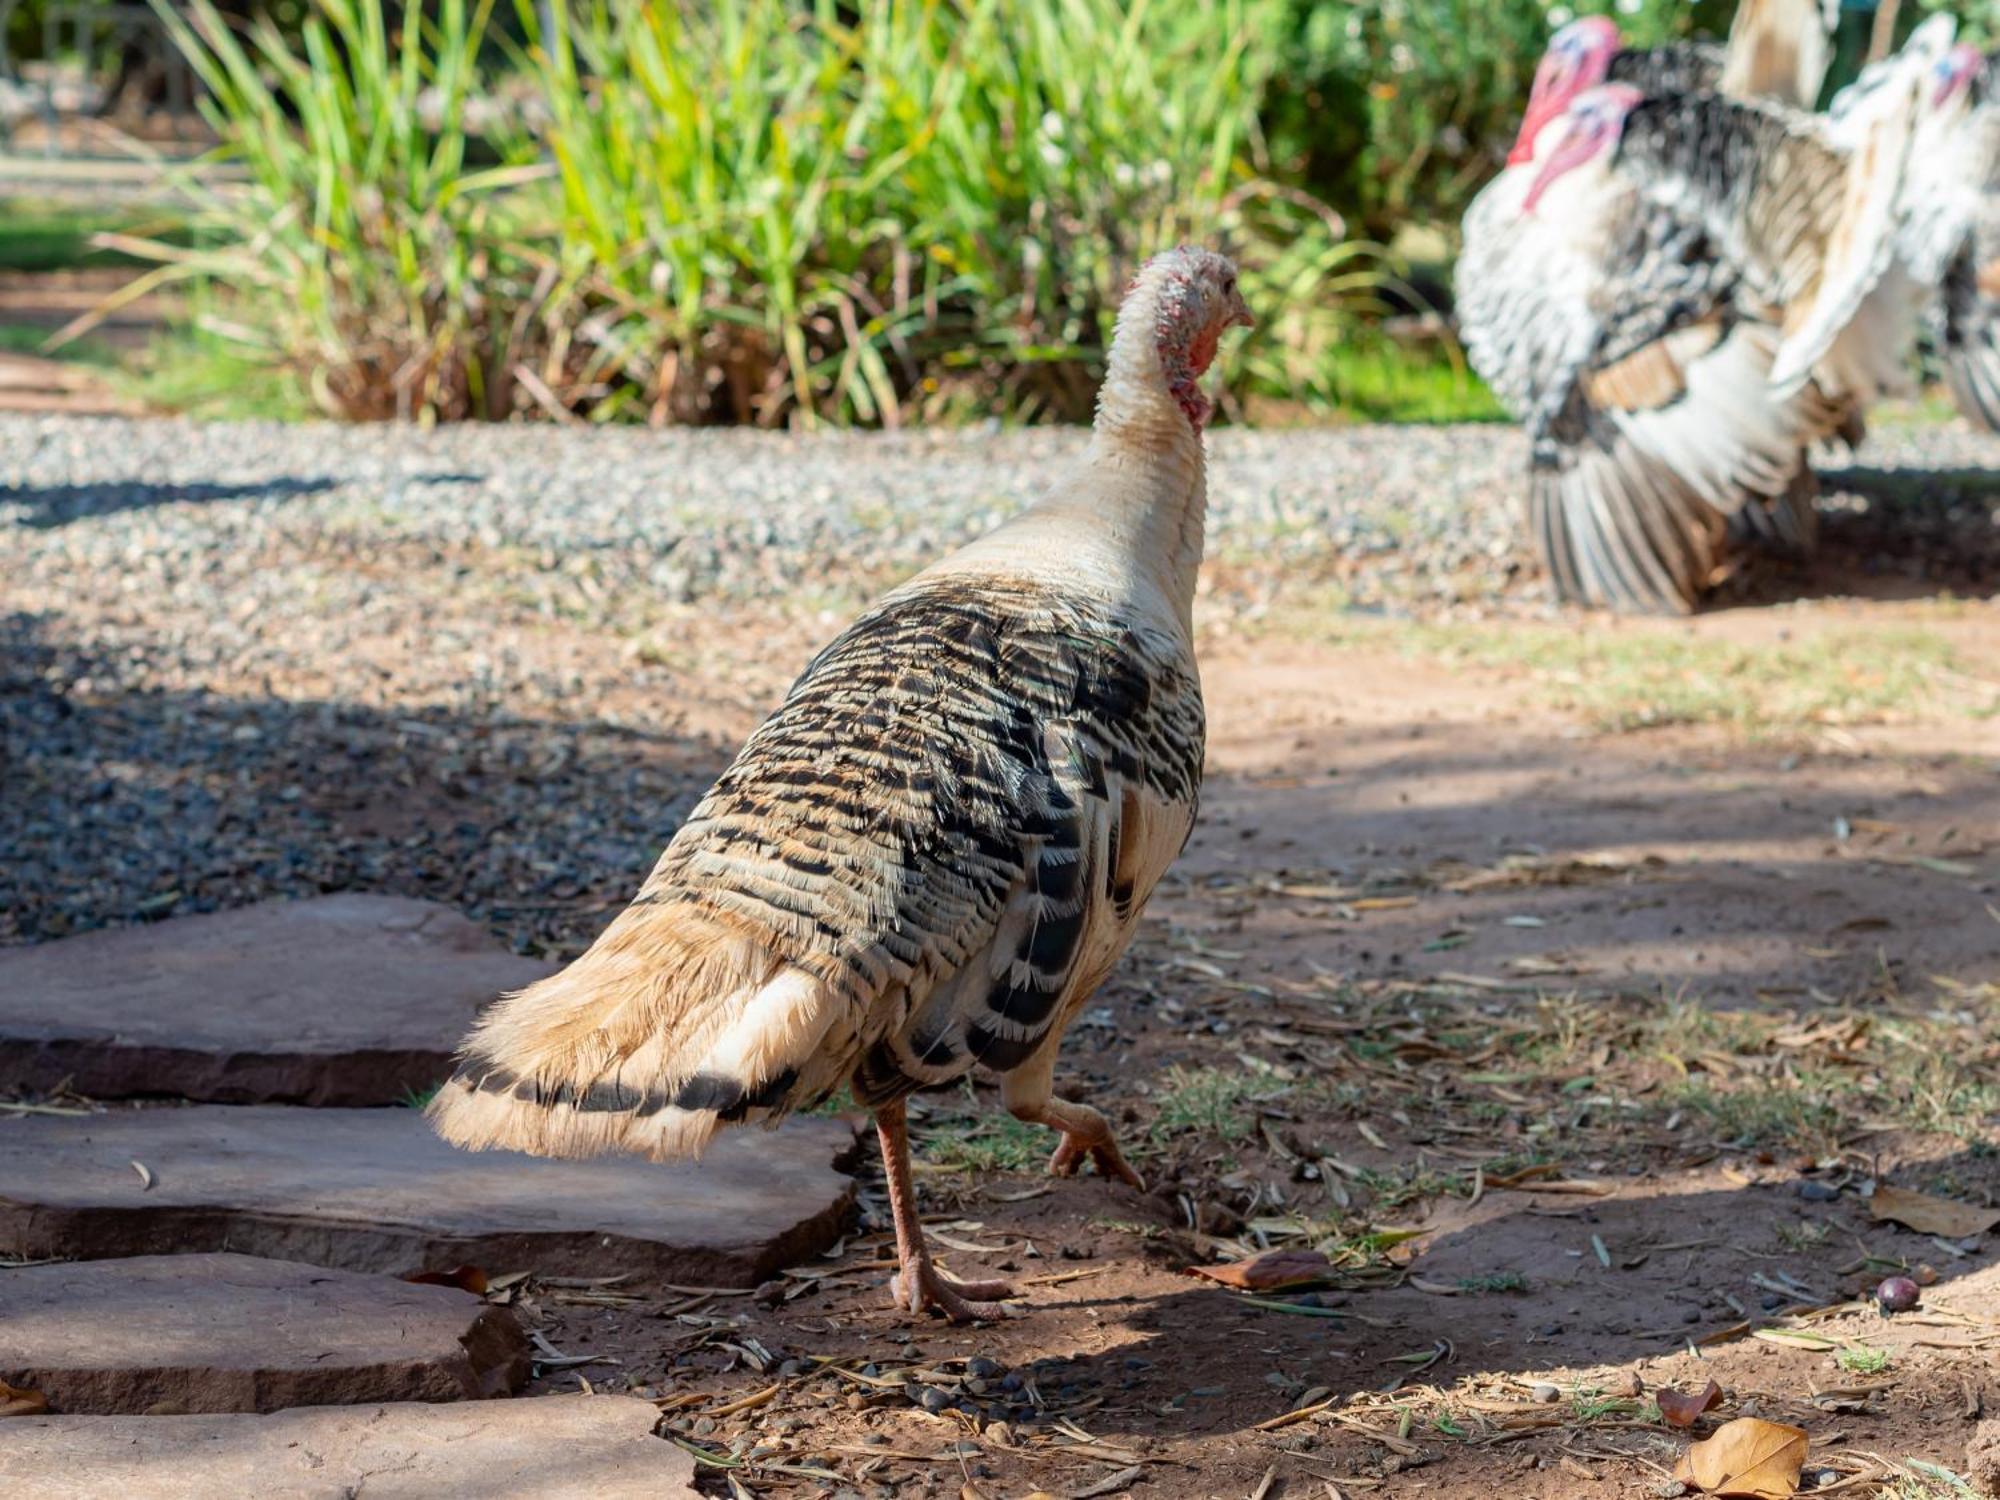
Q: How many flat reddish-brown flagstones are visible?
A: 4